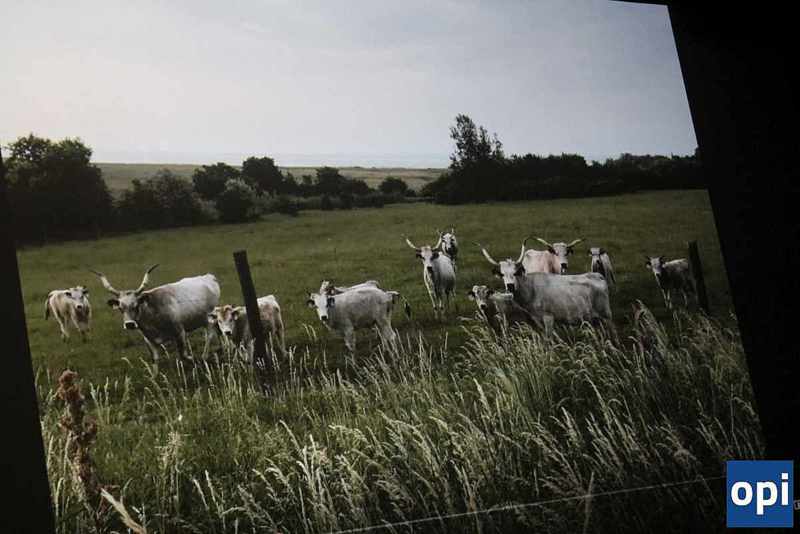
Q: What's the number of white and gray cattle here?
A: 12